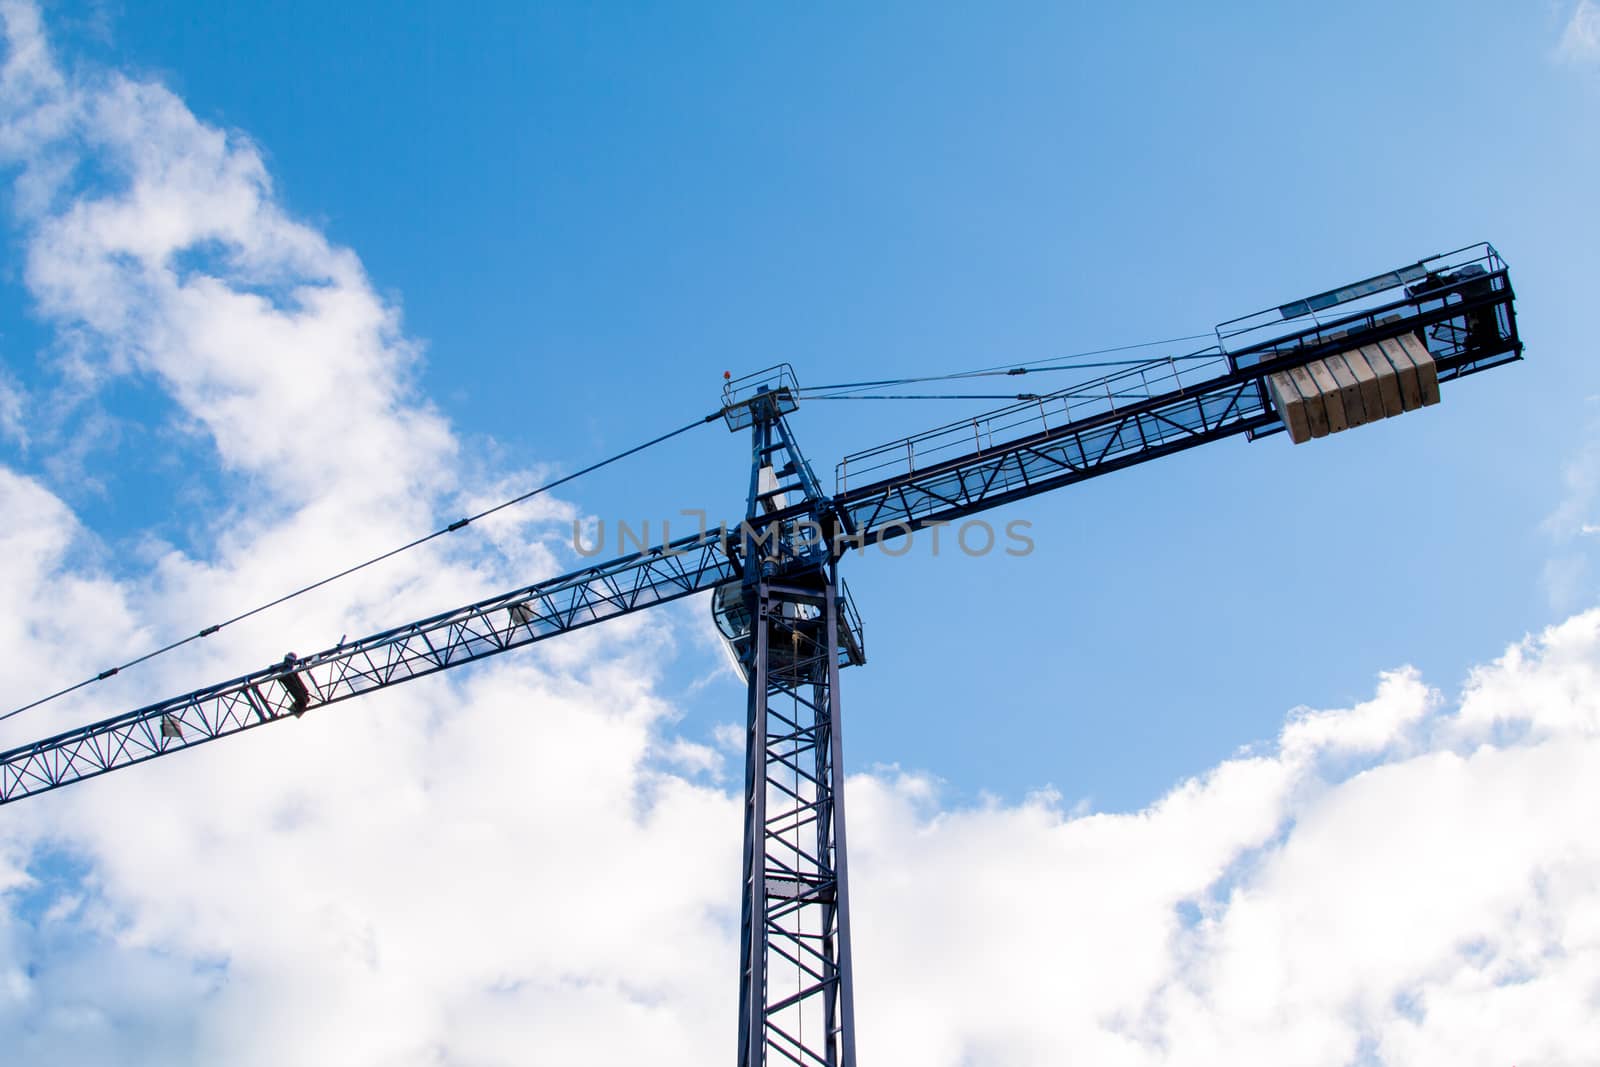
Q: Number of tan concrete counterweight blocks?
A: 8